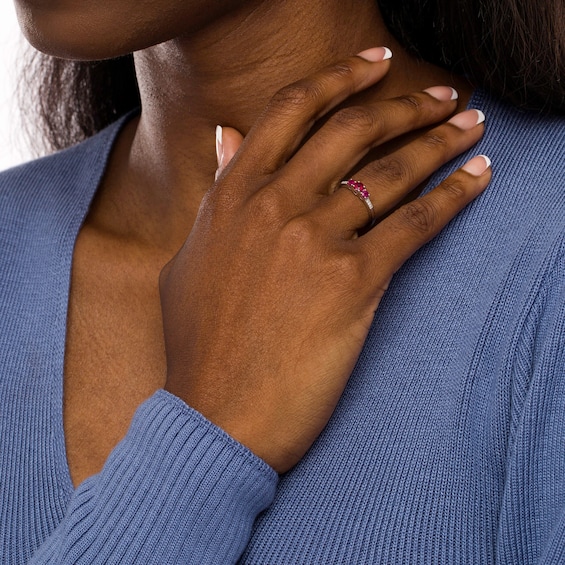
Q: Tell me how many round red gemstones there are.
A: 3